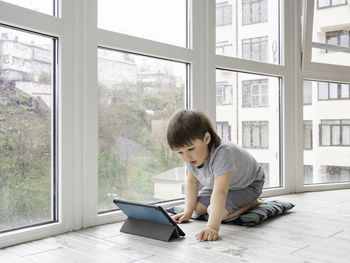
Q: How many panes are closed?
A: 7